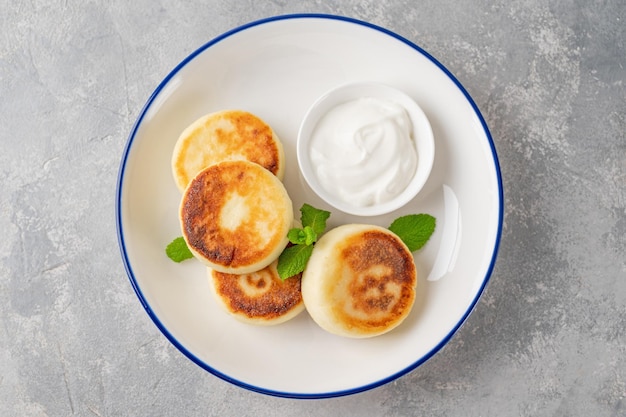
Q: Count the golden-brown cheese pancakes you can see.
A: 4